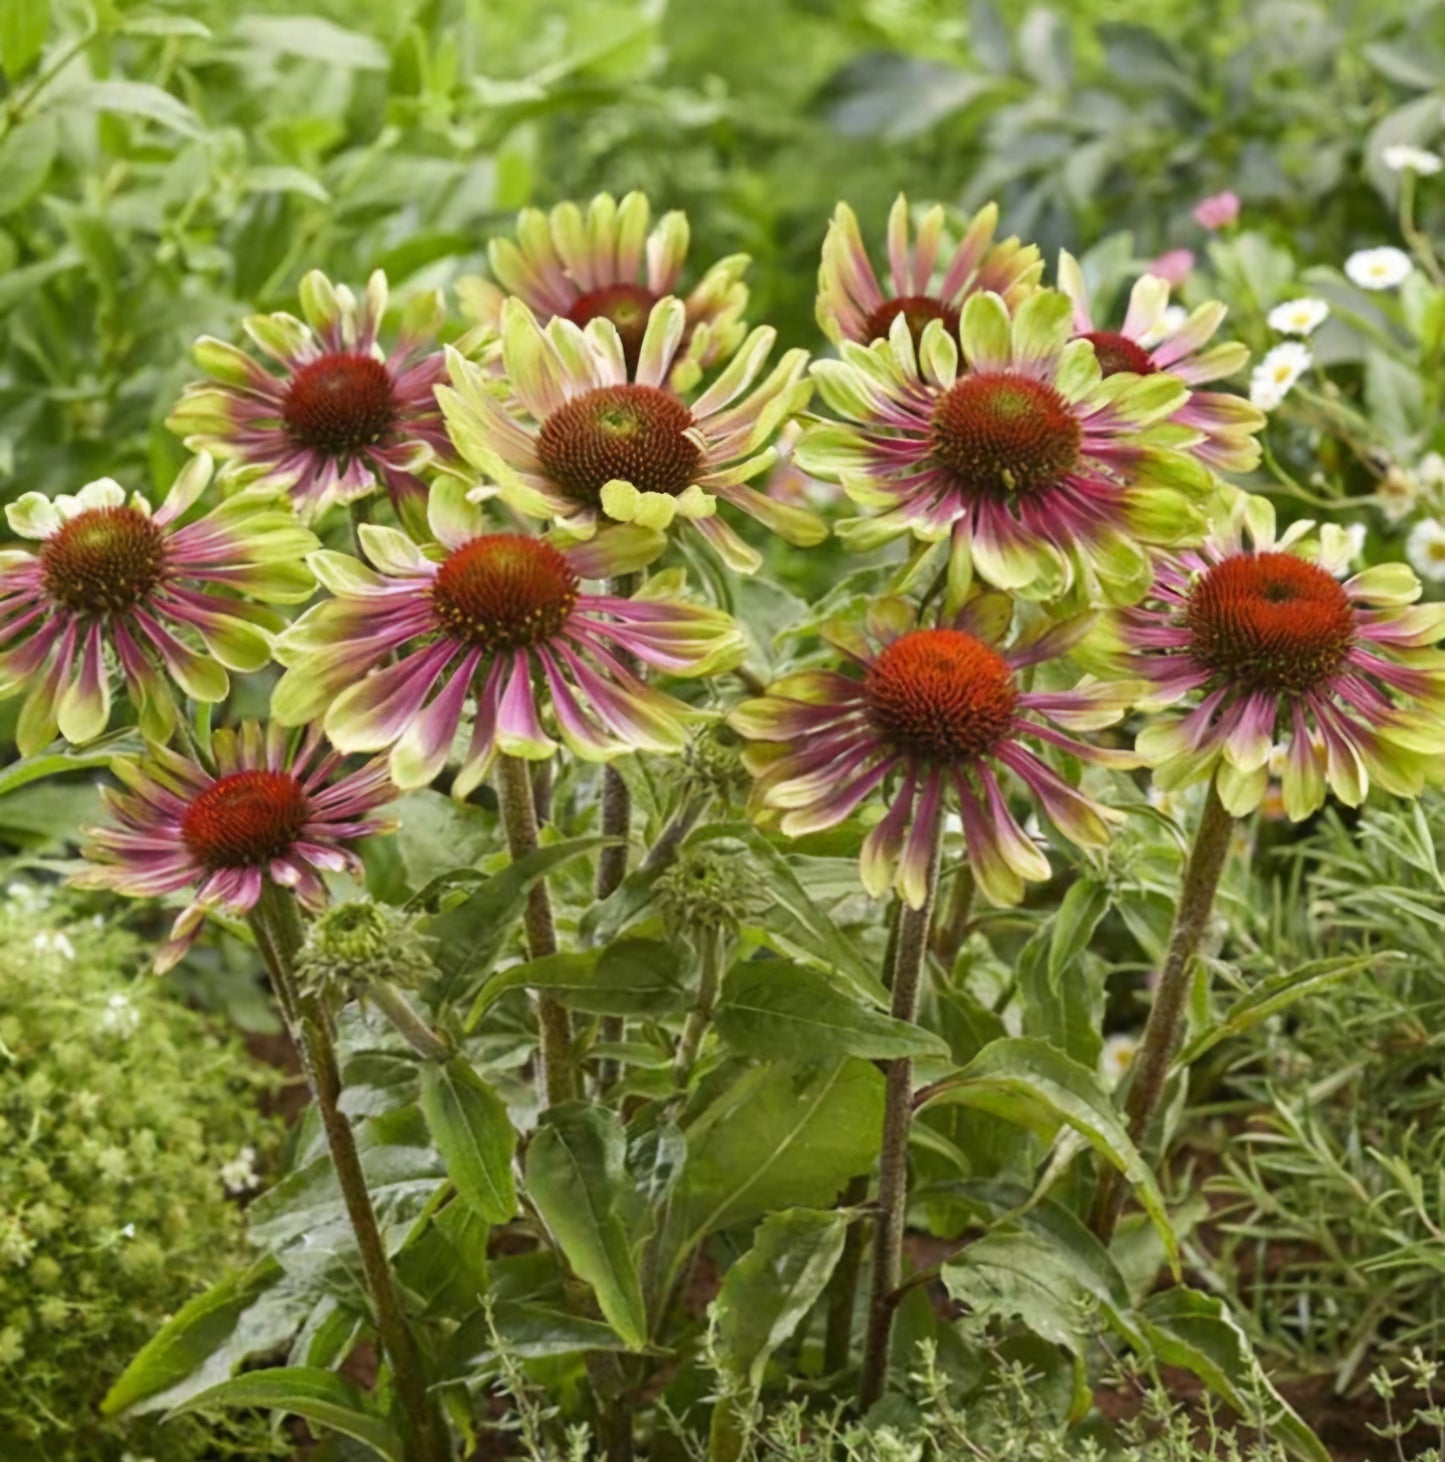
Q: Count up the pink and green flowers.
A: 11